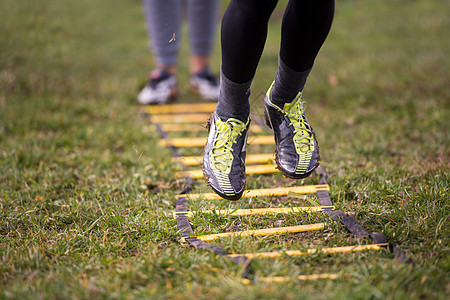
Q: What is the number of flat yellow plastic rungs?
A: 11